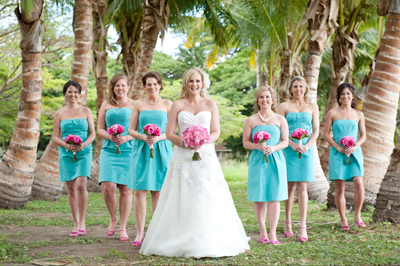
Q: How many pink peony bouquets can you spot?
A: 7